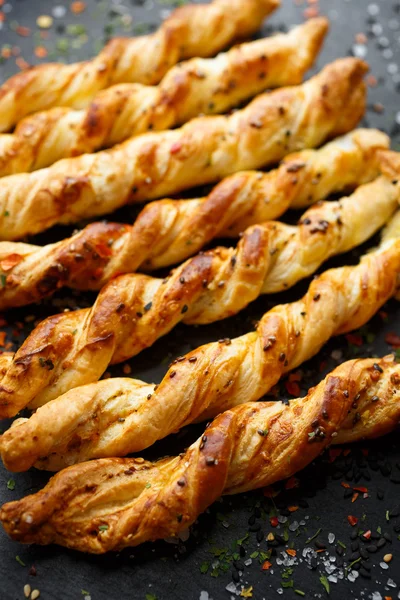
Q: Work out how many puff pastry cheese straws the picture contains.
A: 7